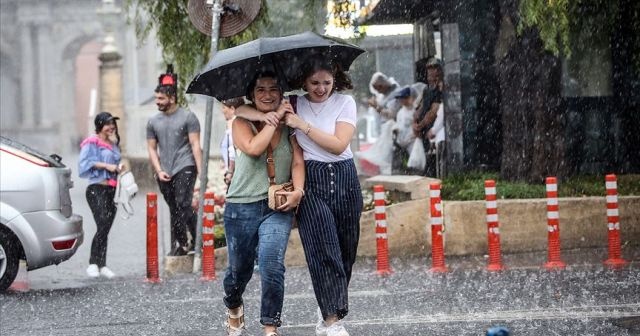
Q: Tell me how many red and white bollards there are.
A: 7